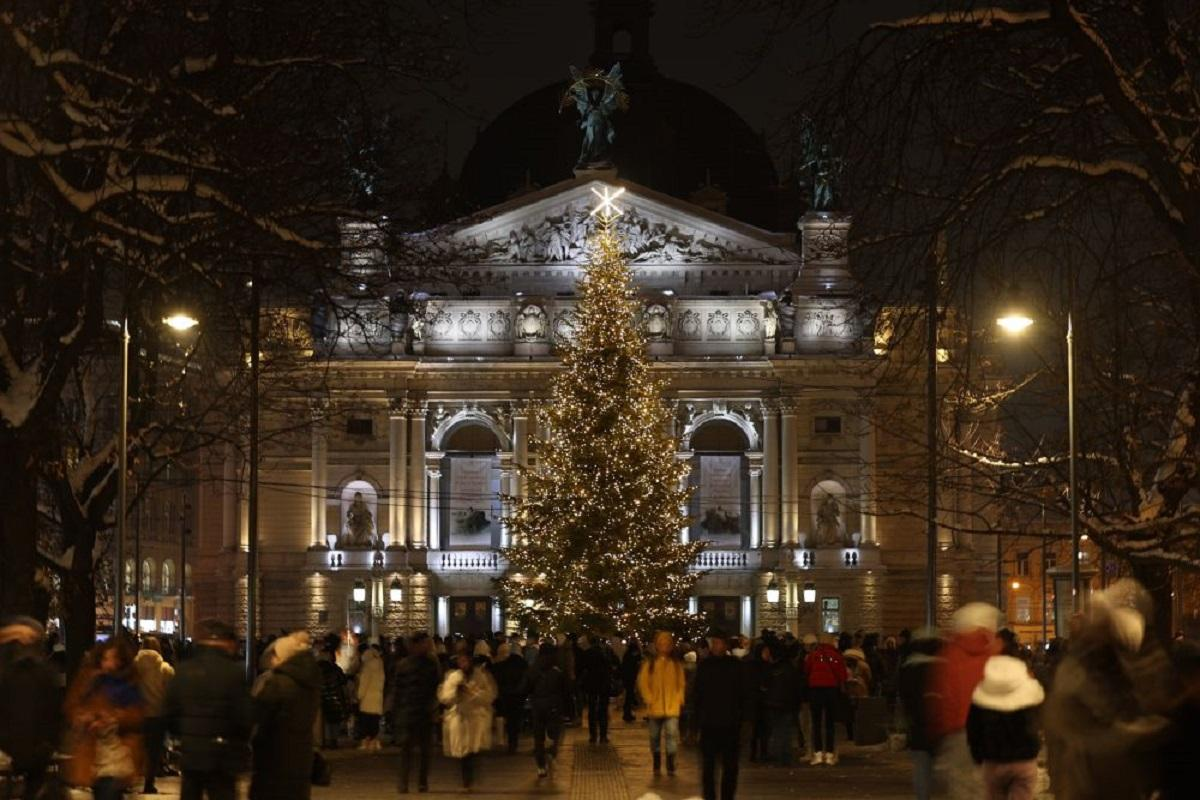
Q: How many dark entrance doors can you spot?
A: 2